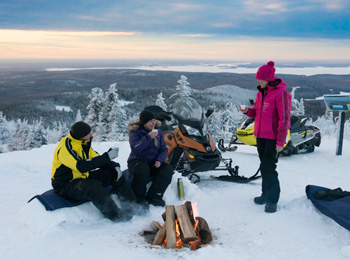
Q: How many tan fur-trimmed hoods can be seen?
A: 1